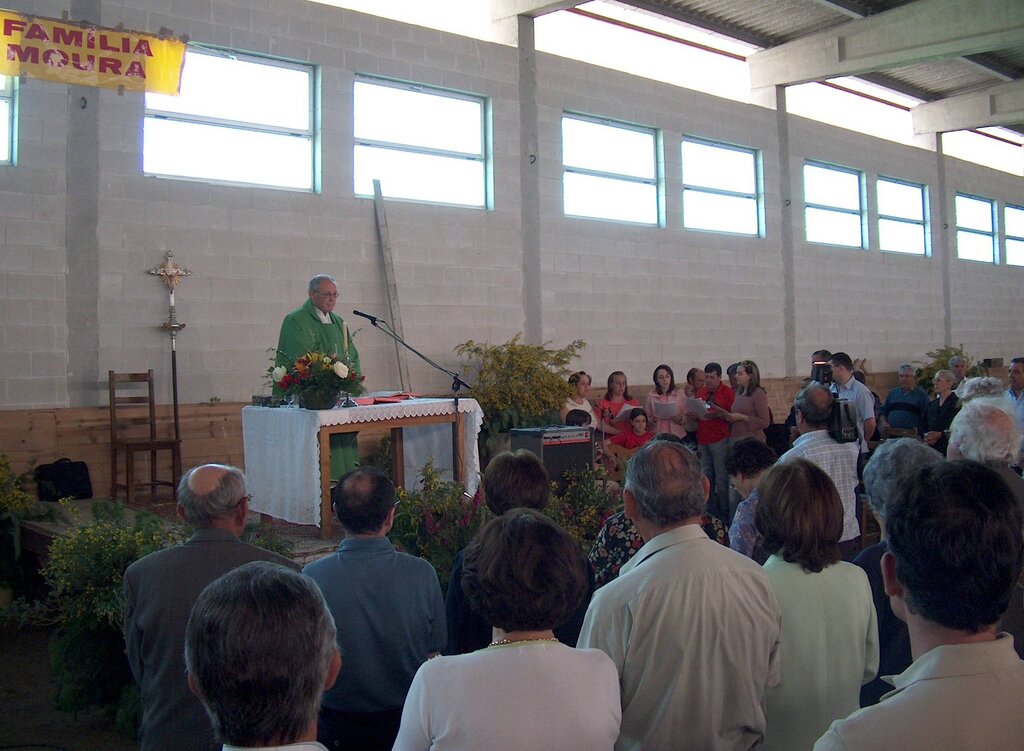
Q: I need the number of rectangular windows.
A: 9